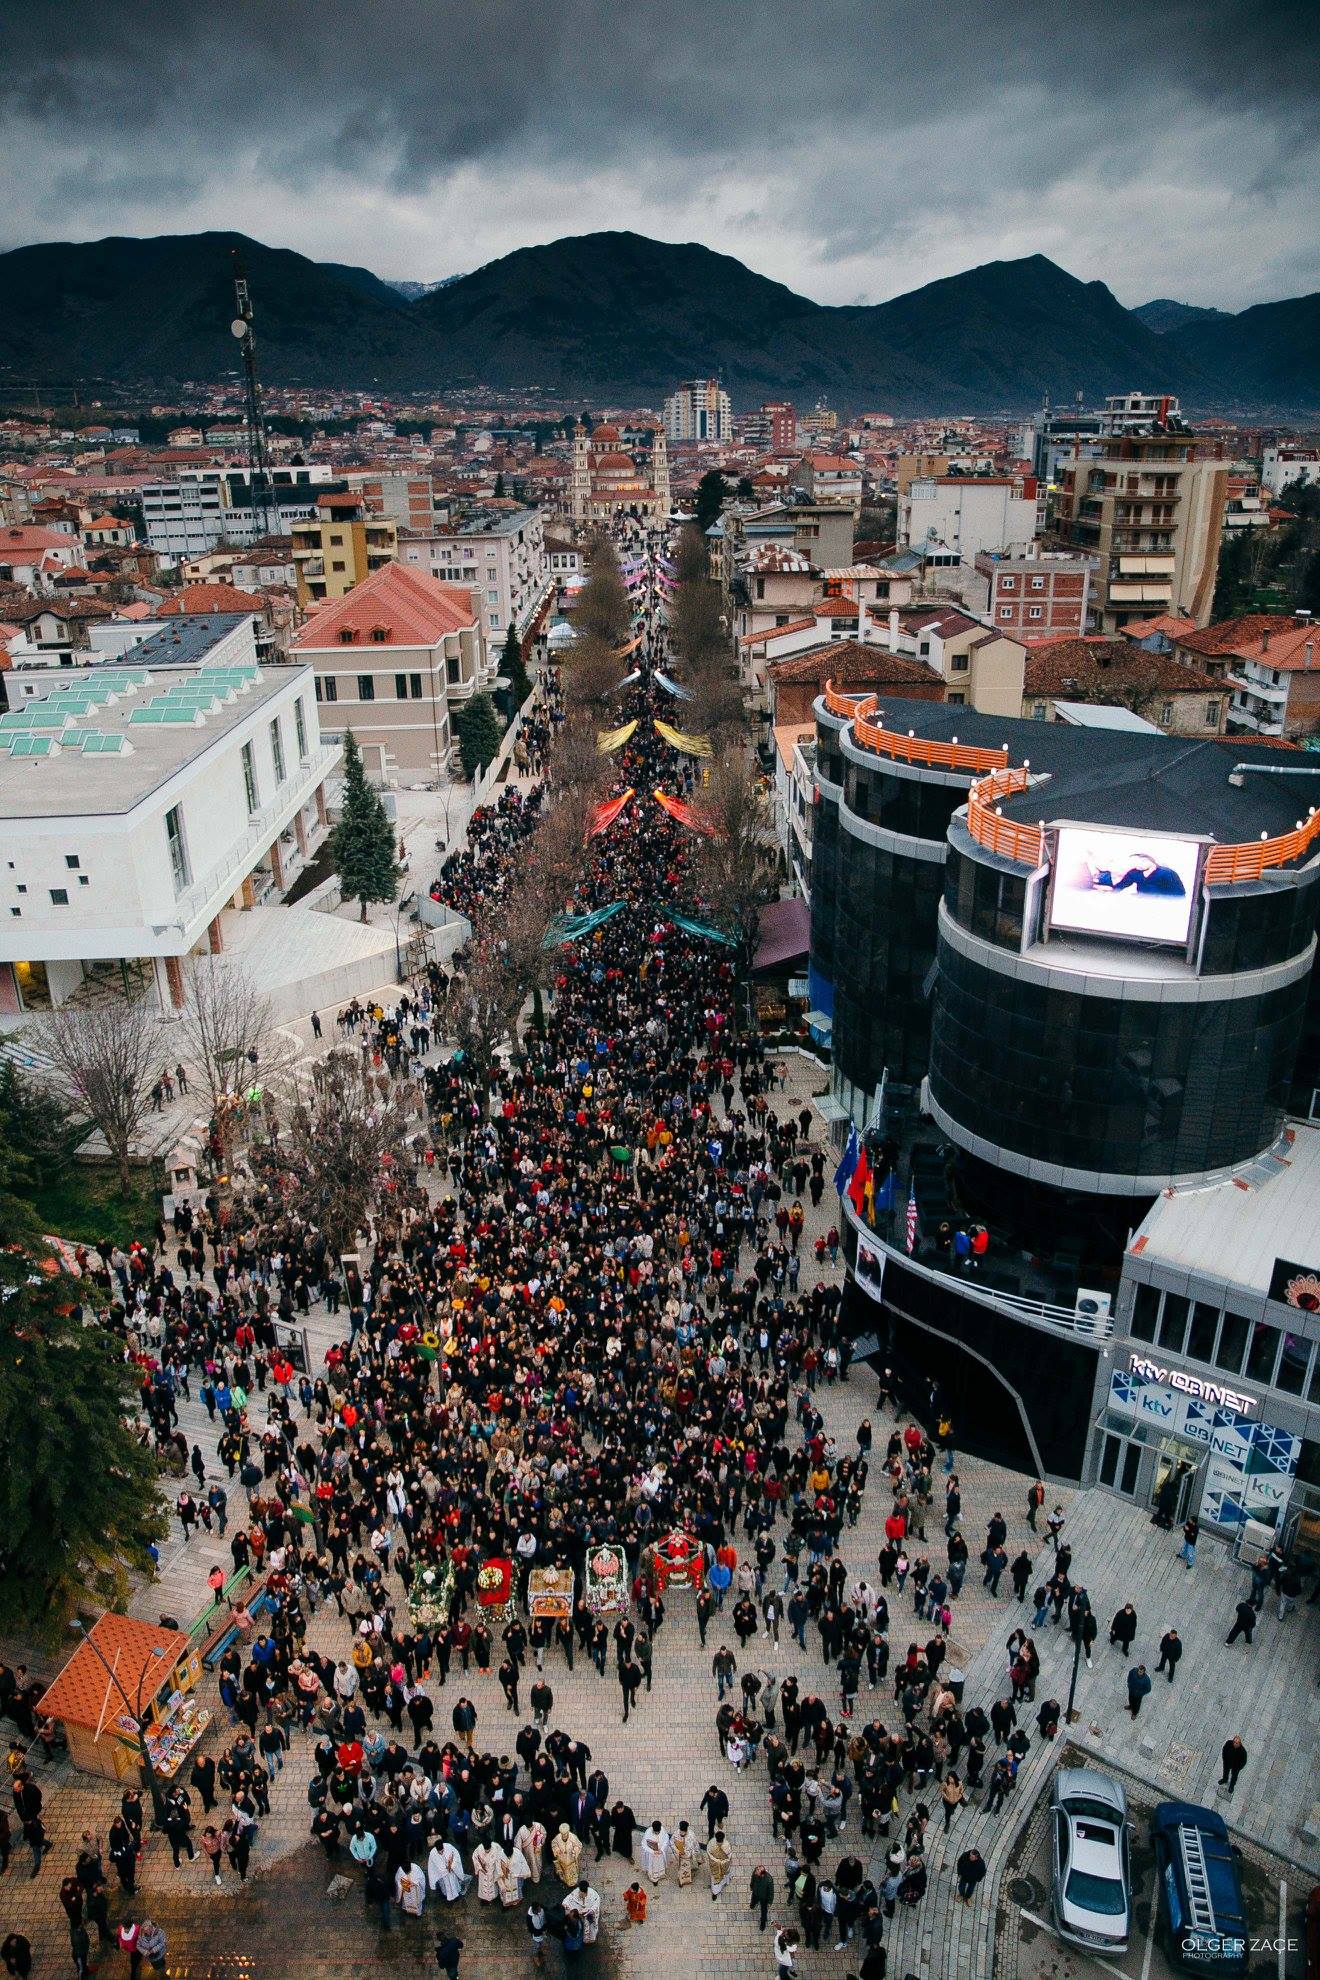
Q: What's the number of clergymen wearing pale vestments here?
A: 10